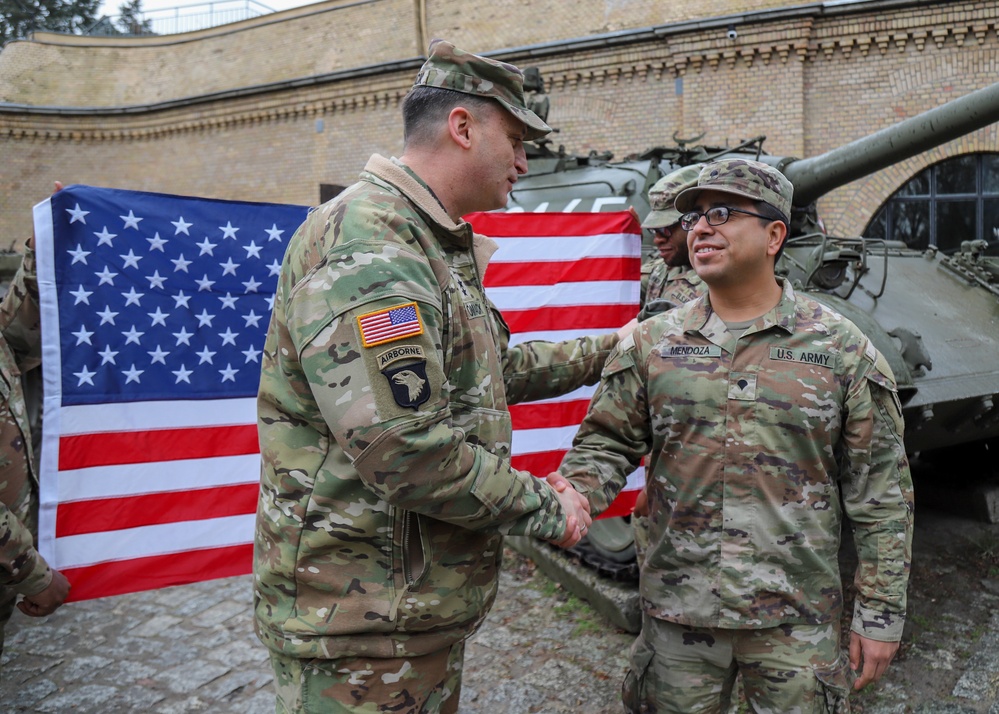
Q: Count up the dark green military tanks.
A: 1